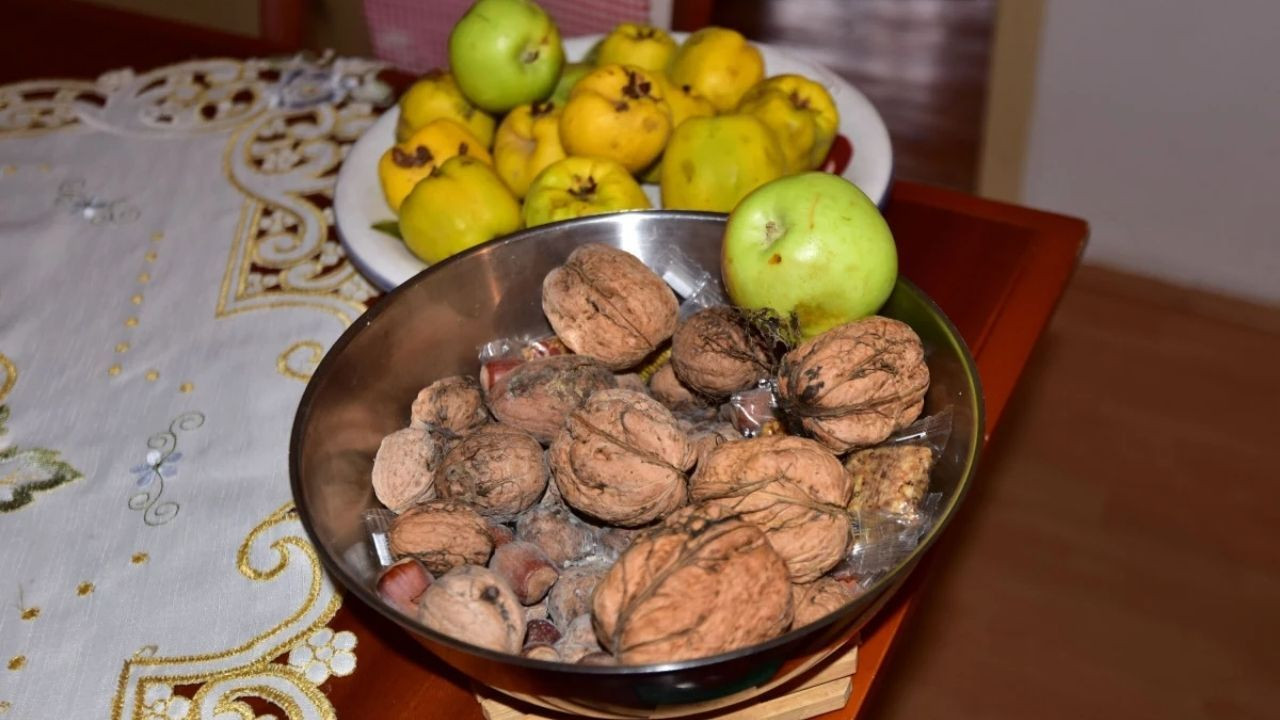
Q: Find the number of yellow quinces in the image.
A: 11